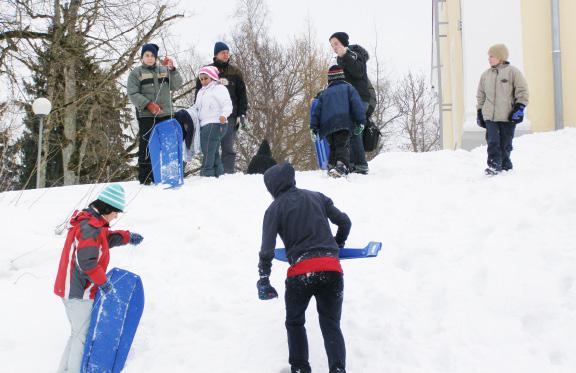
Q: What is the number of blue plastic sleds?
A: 4